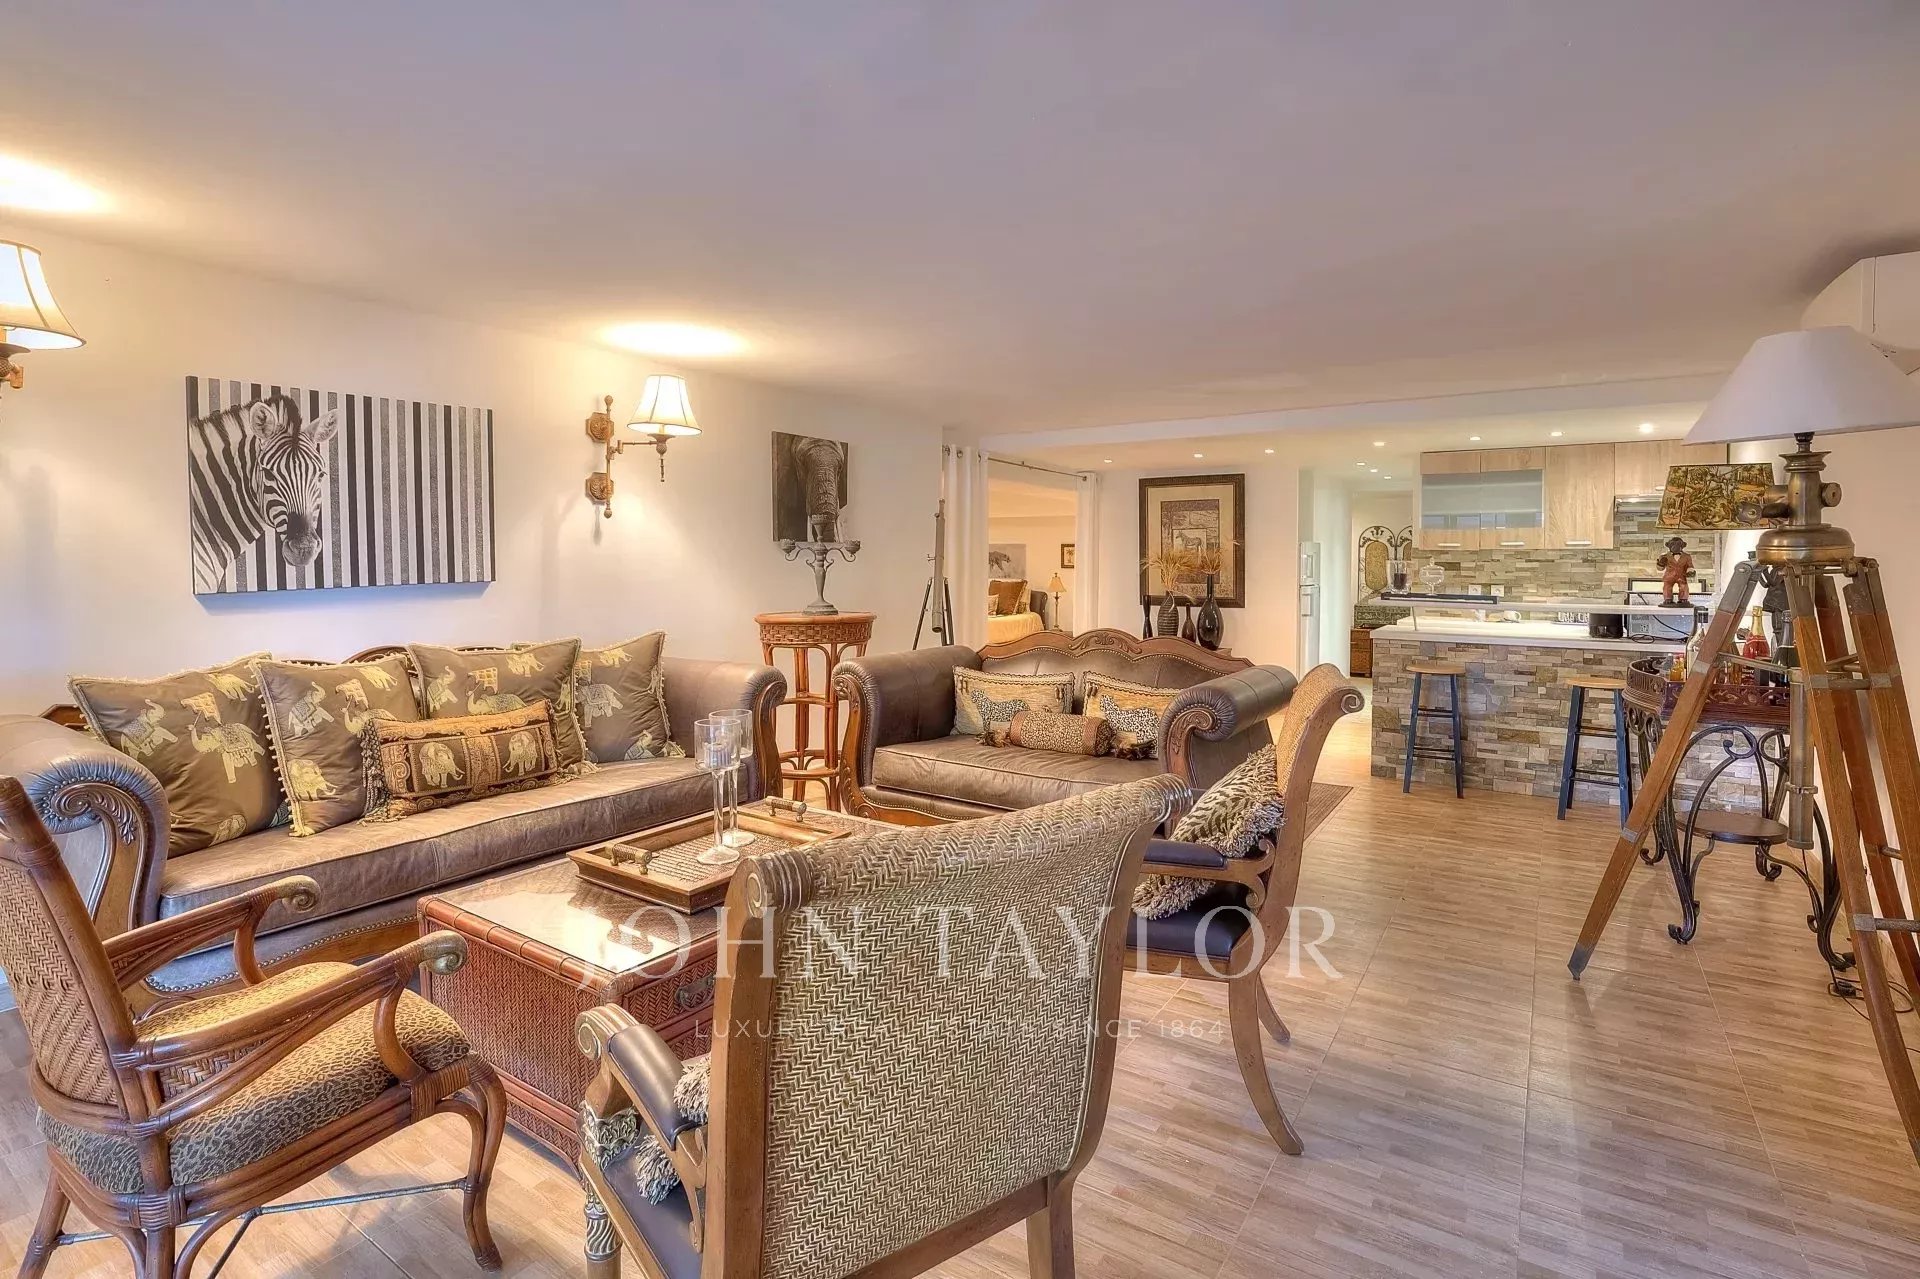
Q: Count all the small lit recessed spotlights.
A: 10